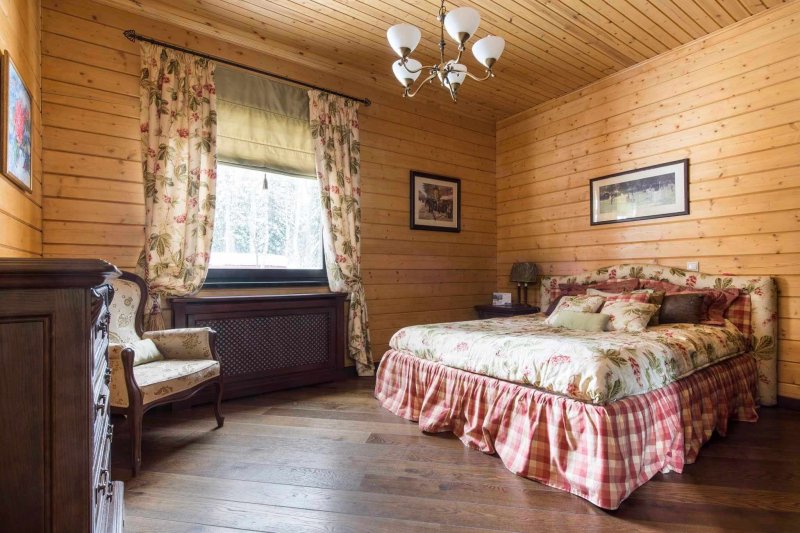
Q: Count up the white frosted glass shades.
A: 5